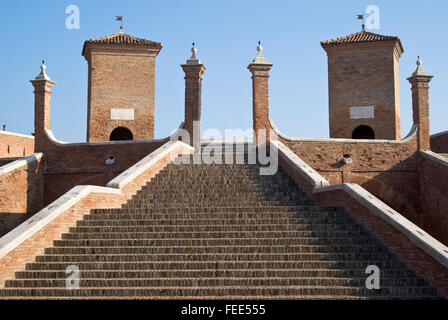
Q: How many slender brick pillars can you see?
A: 4